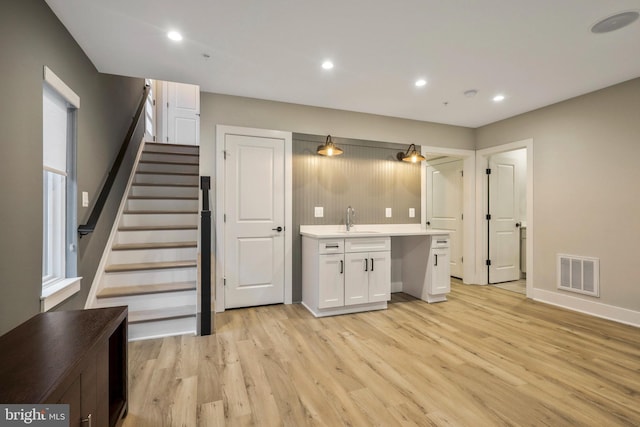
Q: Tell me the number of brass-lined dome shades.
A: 2